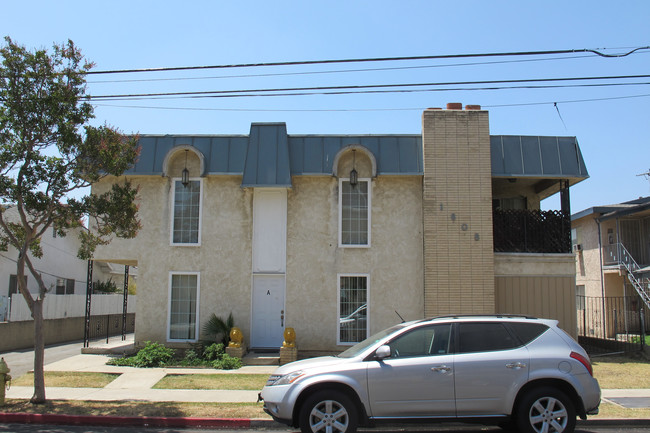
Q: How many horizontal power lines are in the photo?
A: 5